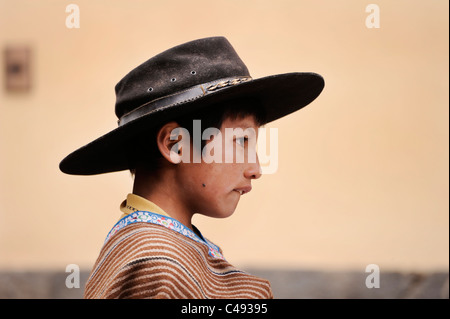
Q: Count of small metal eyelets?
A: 3